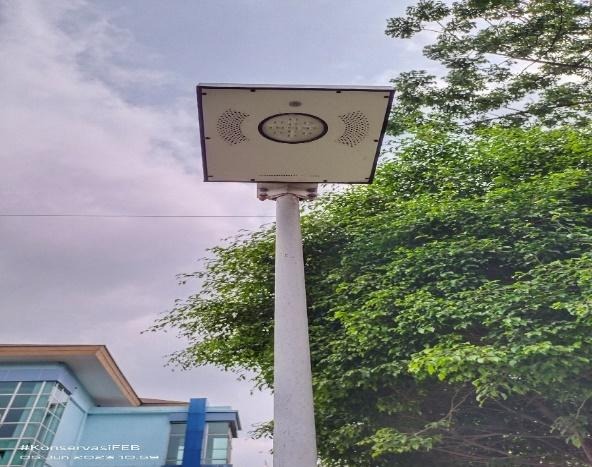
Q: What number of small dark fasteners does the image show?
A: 10